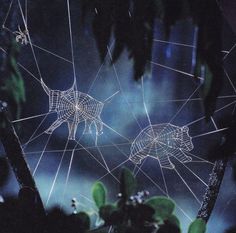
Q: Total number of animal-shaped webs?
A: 2